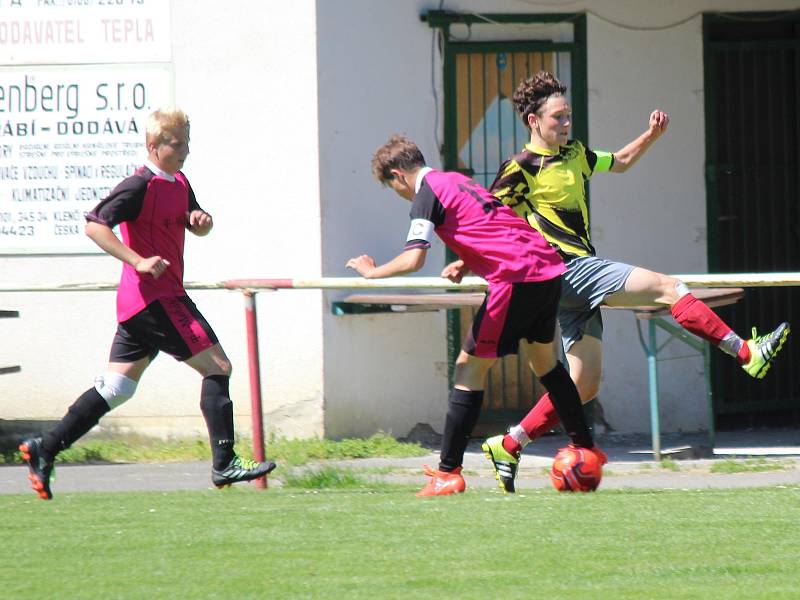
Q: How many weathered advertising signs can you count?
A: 2